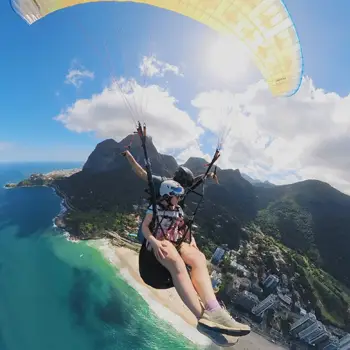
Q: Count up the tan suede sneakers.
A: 2